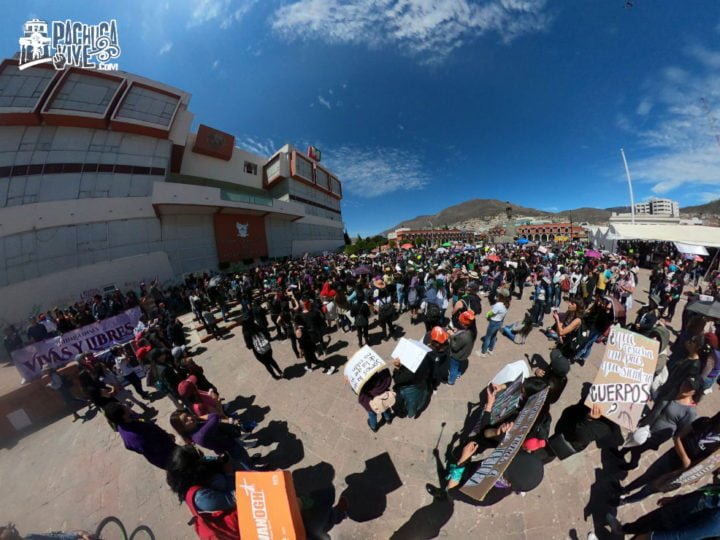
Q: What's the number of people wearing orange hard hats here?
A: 2